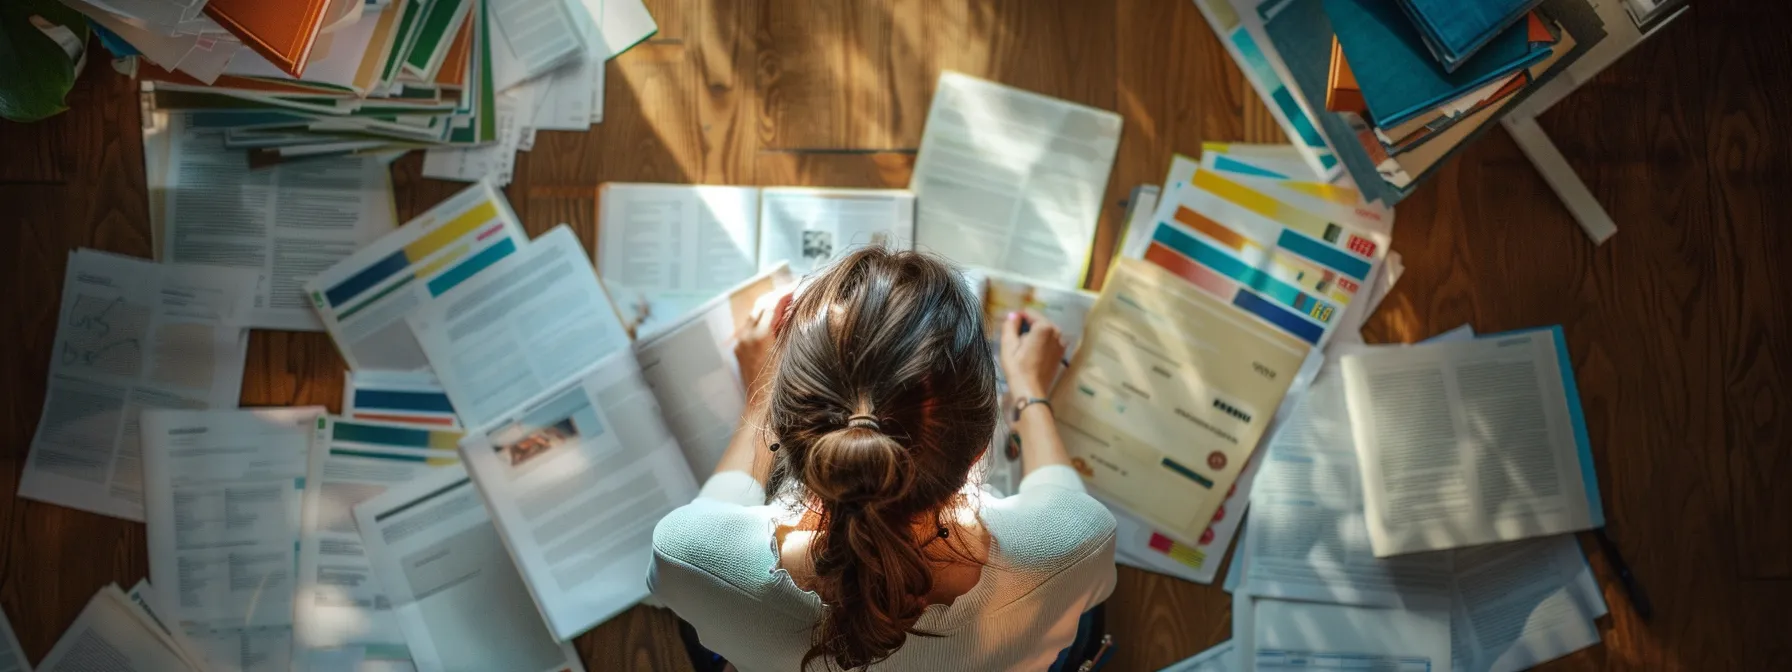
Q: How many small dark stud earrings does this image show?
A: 2